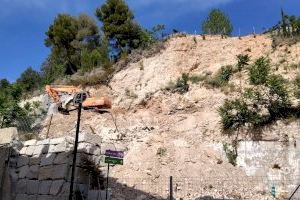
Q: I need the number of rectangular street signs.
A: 2